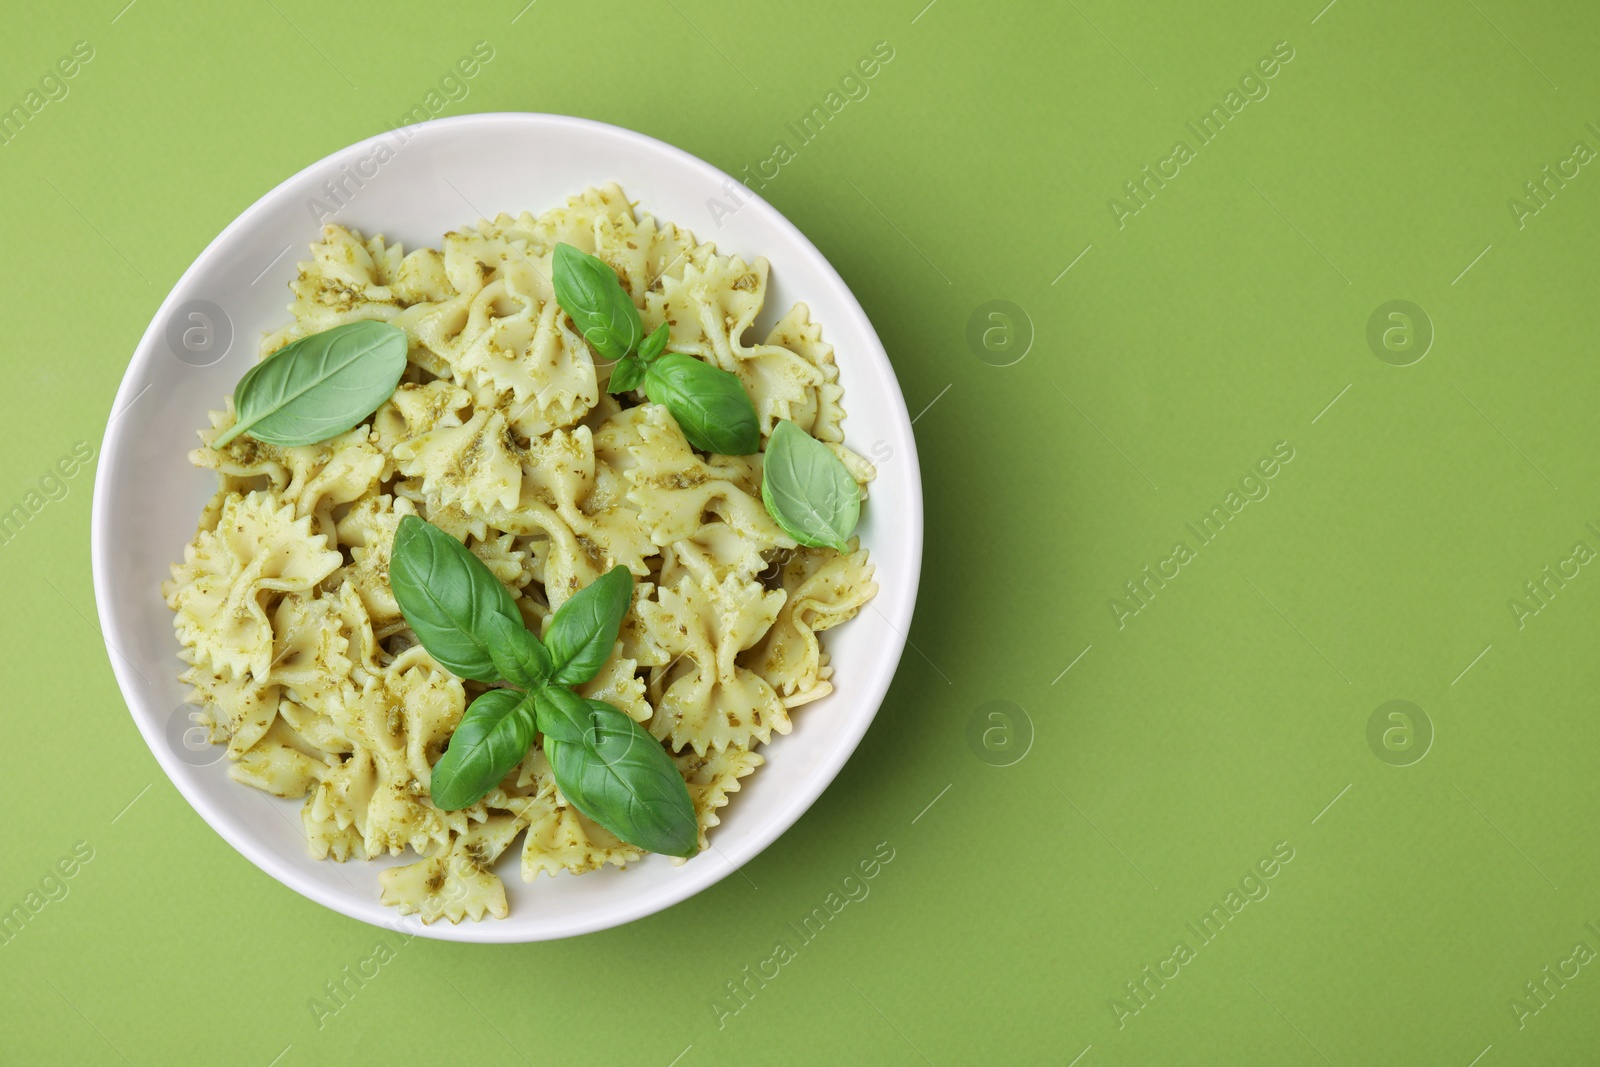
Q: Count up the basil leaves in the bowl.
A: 12